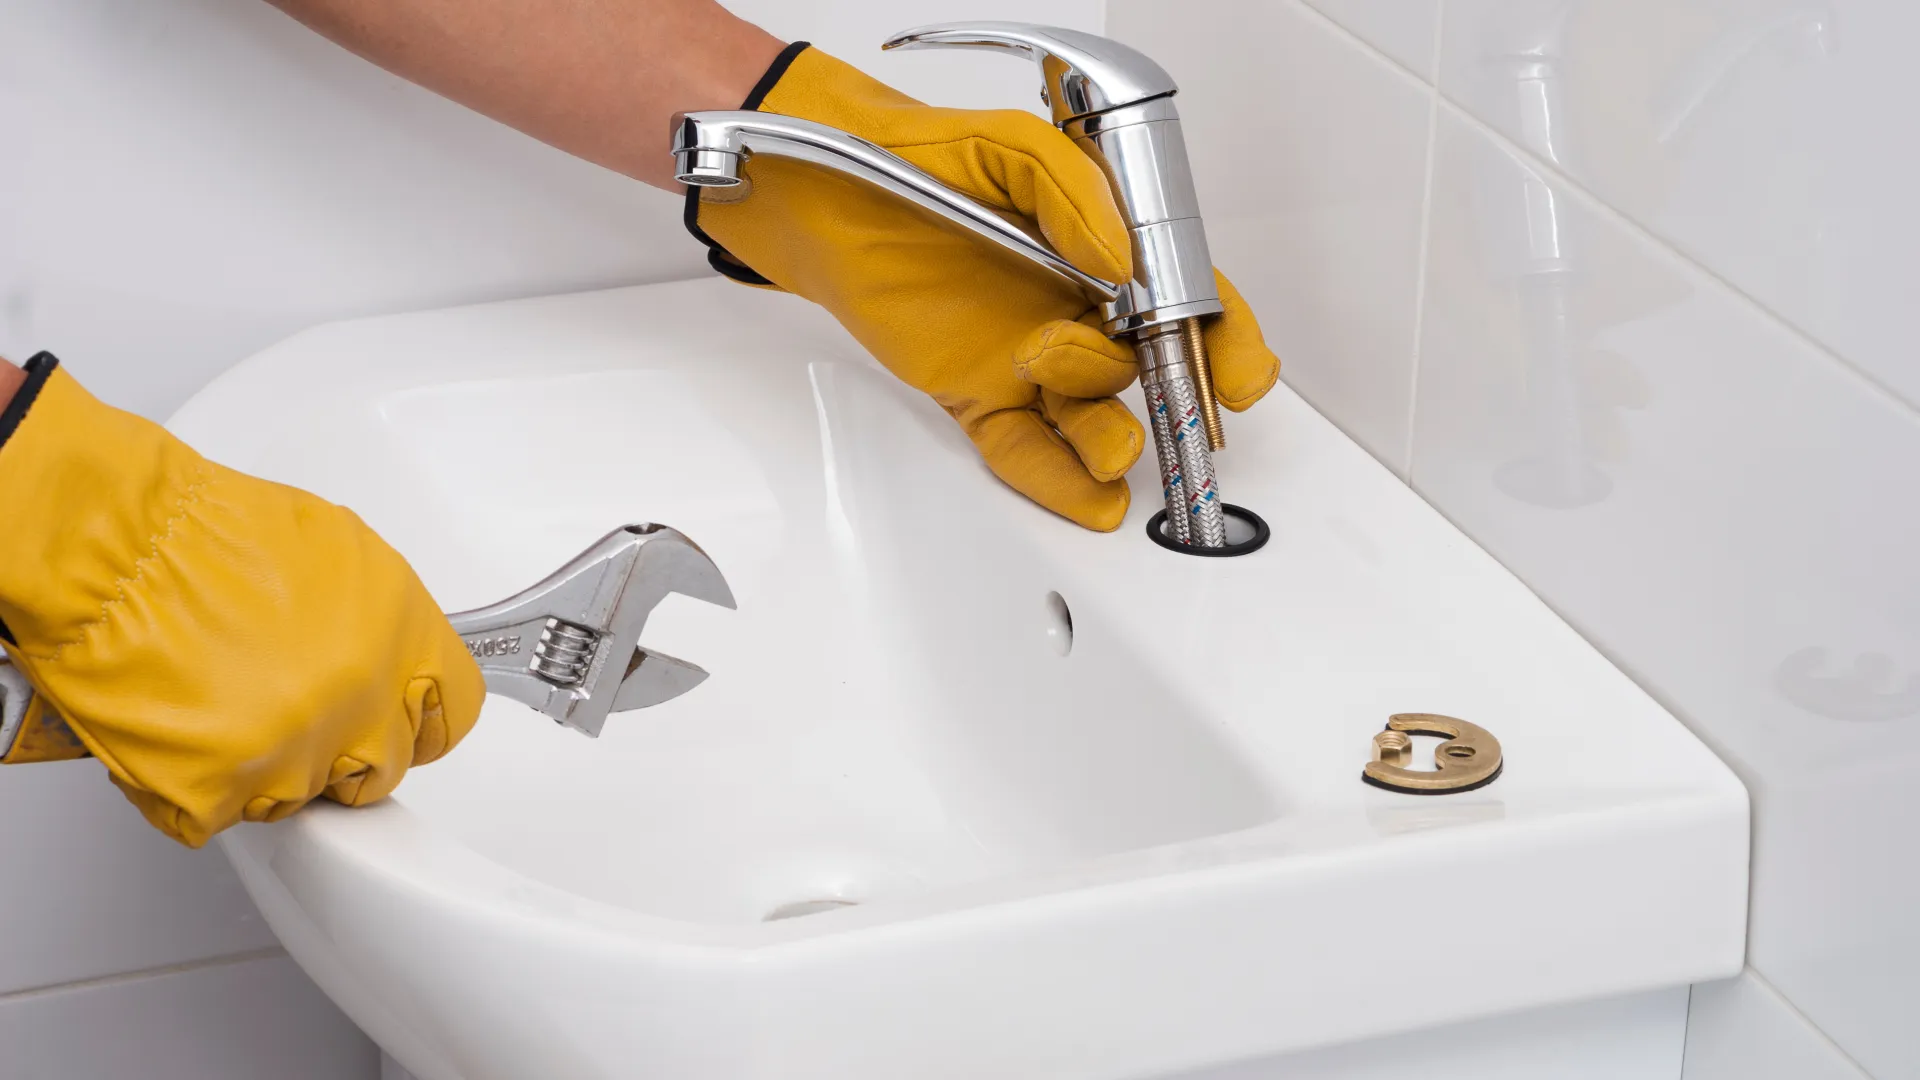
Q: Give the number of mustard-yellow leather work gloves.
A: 2